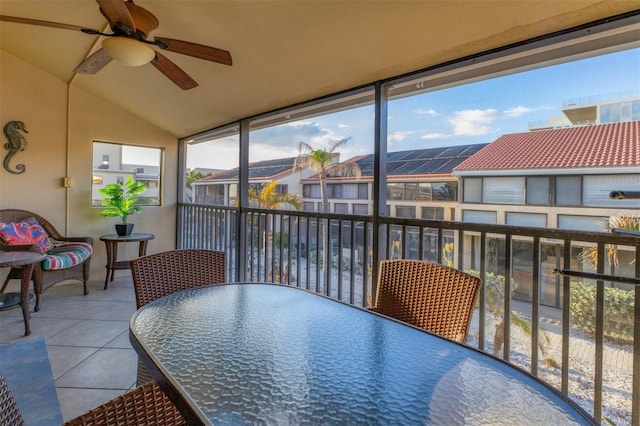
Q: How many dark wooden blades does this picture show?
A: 5